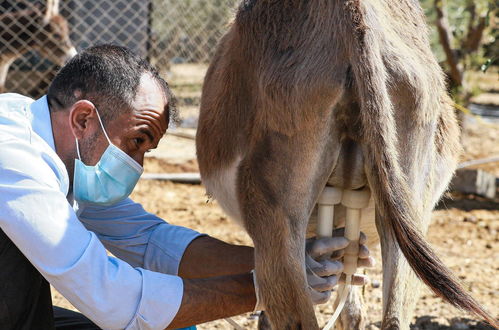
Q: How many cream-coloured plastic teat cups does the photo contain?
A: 2